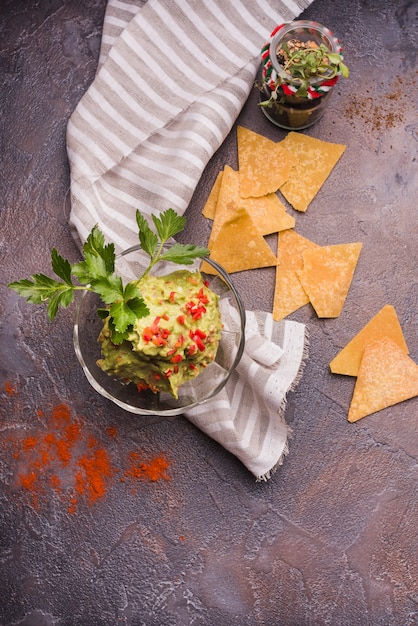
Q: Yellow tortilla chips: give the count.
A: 9